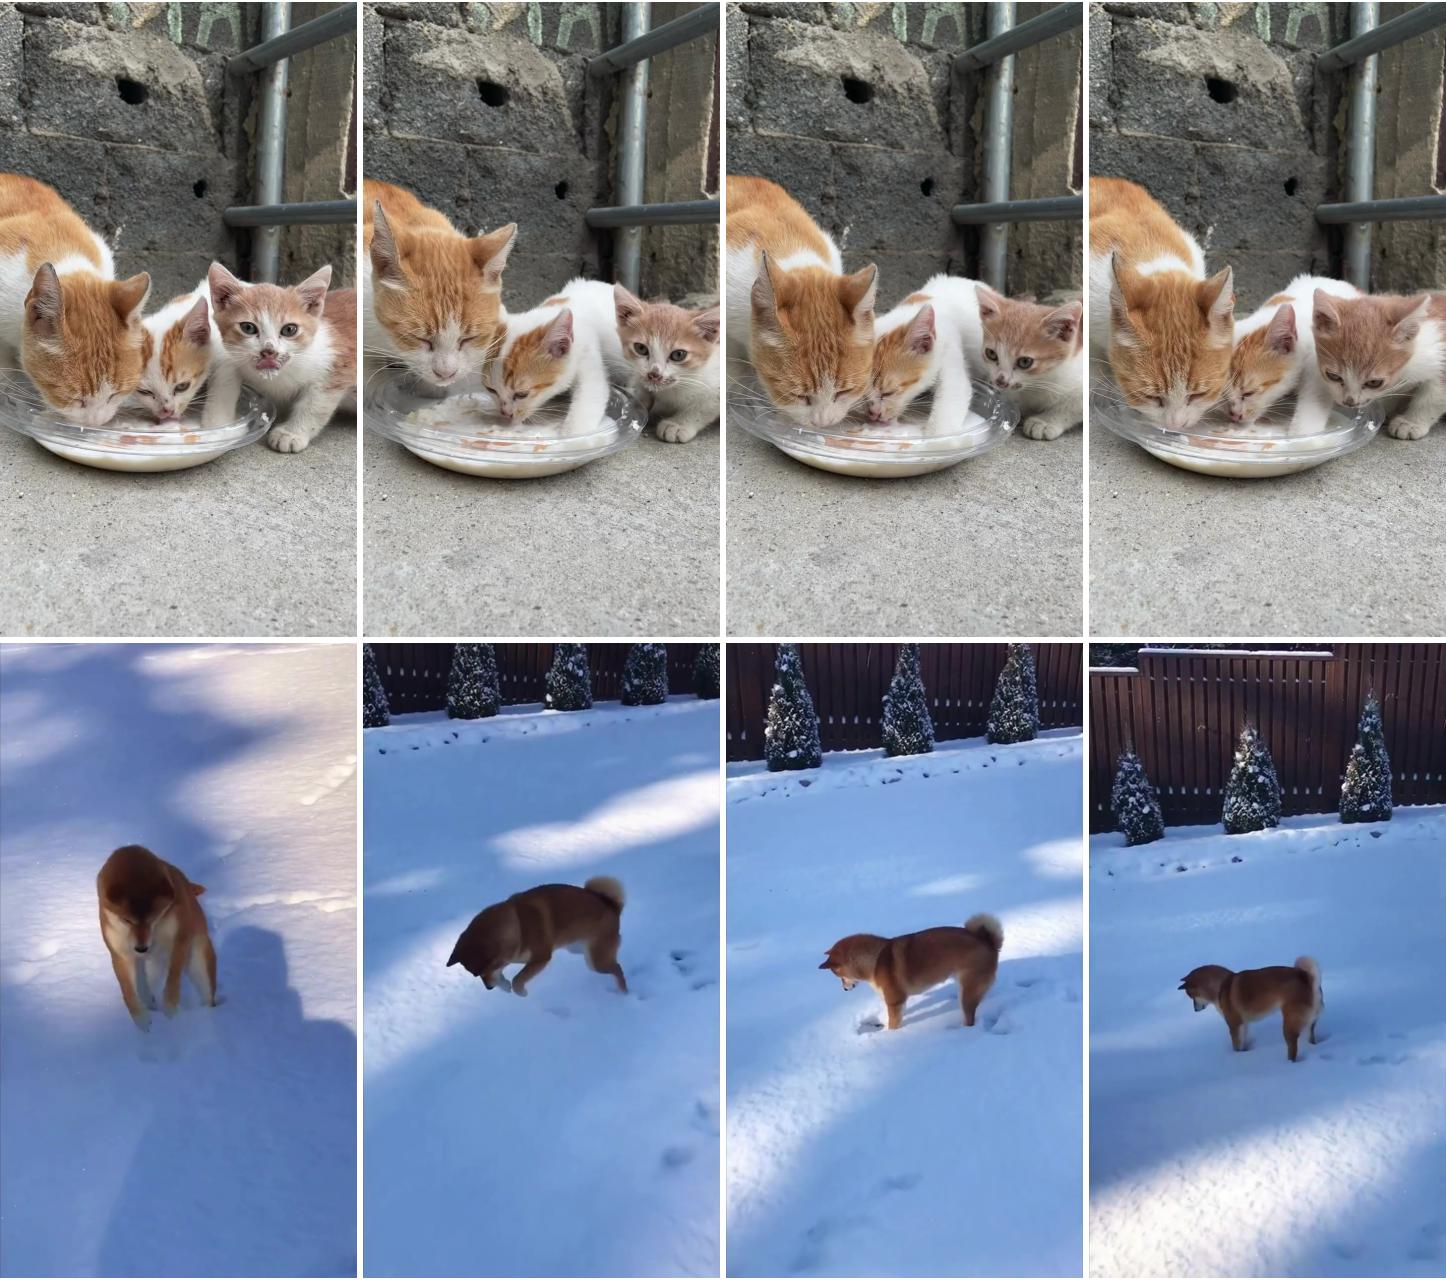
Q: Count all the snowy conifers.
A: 11